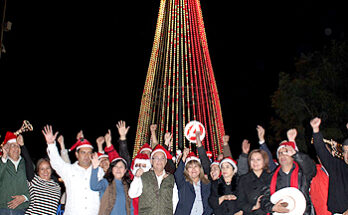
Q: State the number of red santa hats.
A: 11